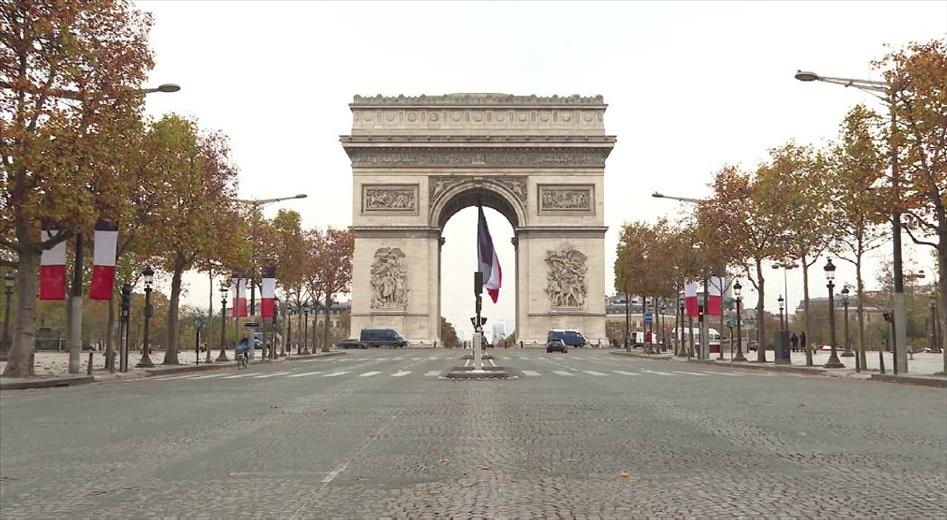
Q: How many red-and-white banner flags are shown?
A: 6